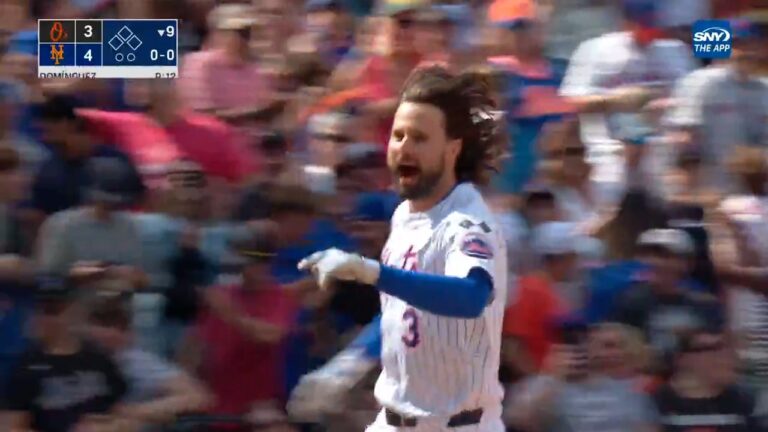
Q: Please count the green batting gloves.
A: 0